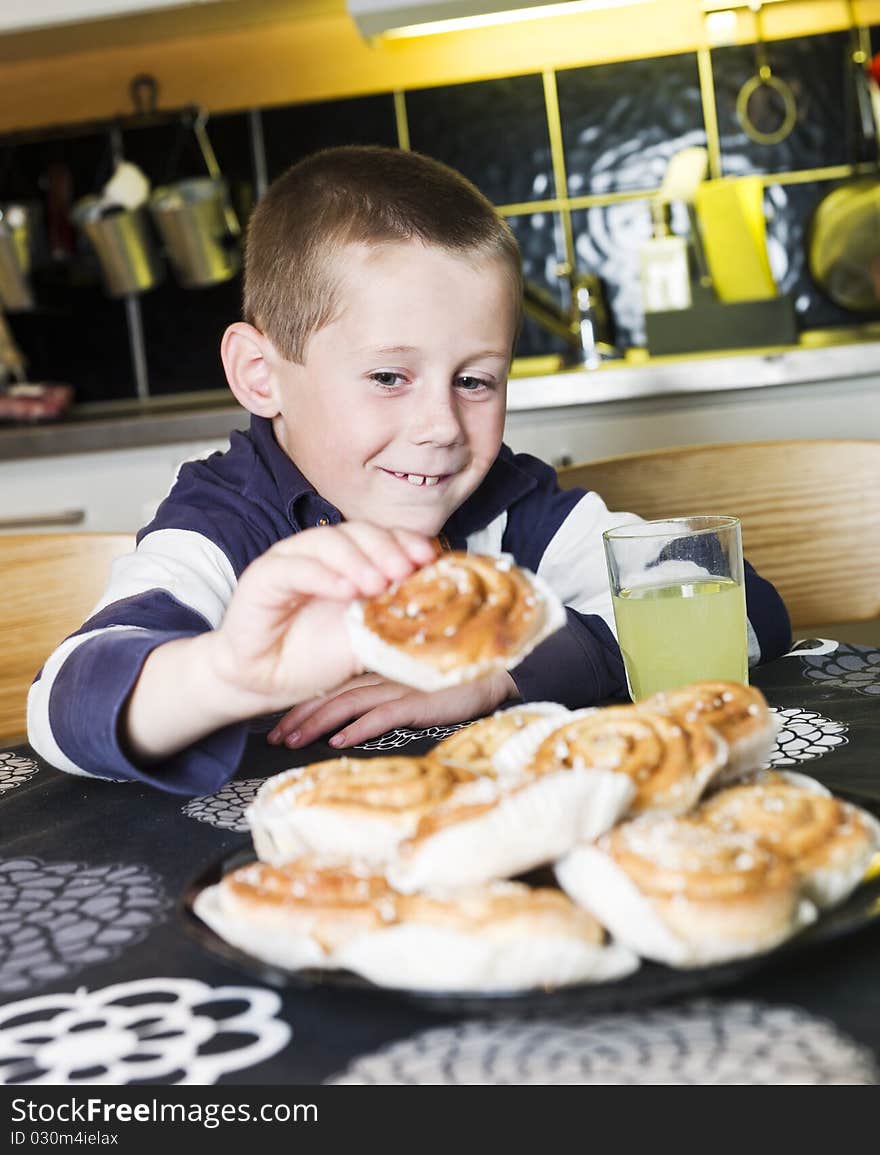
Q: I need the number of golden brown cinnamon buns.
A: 10